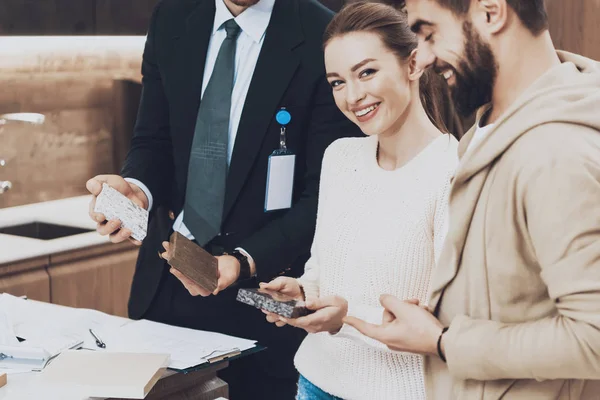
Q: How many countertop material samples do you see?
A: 3